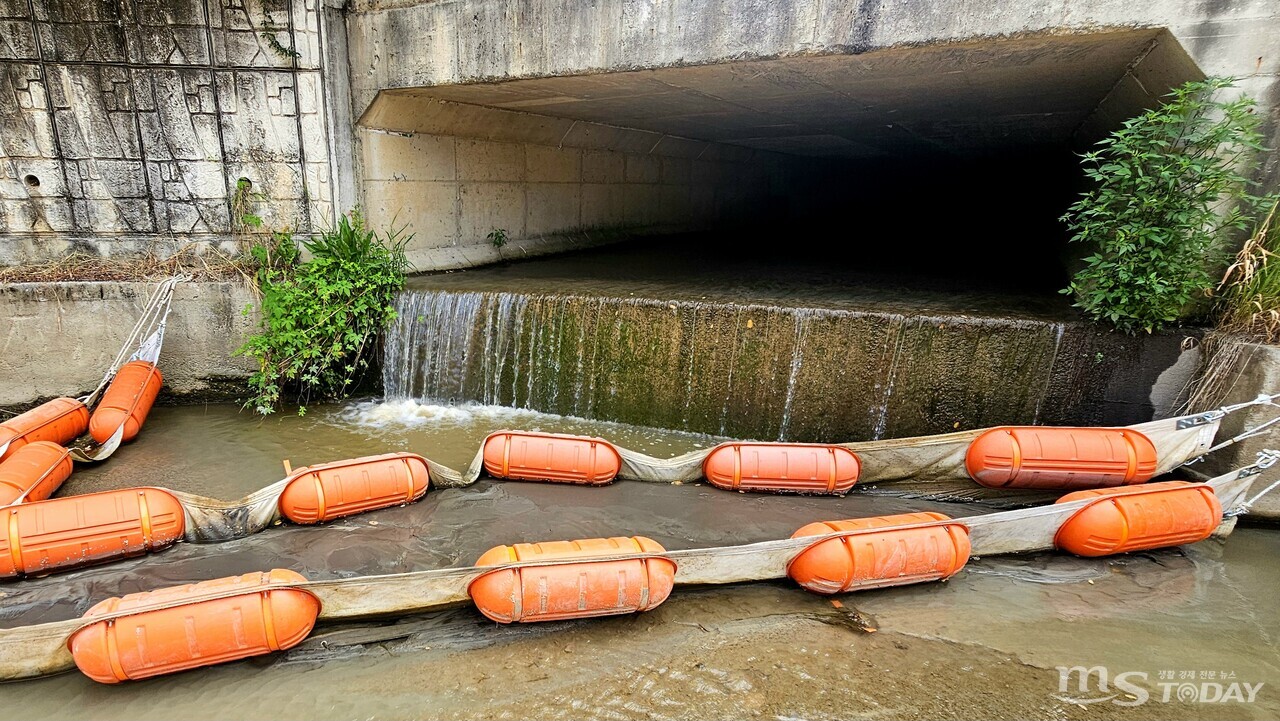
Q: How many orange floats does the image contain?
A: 12